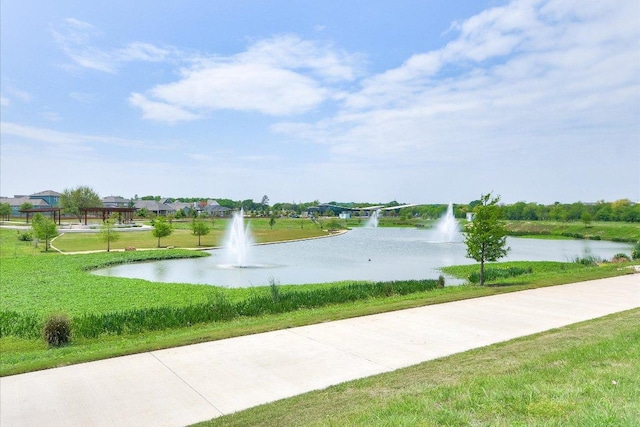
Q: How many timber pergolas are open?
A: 2